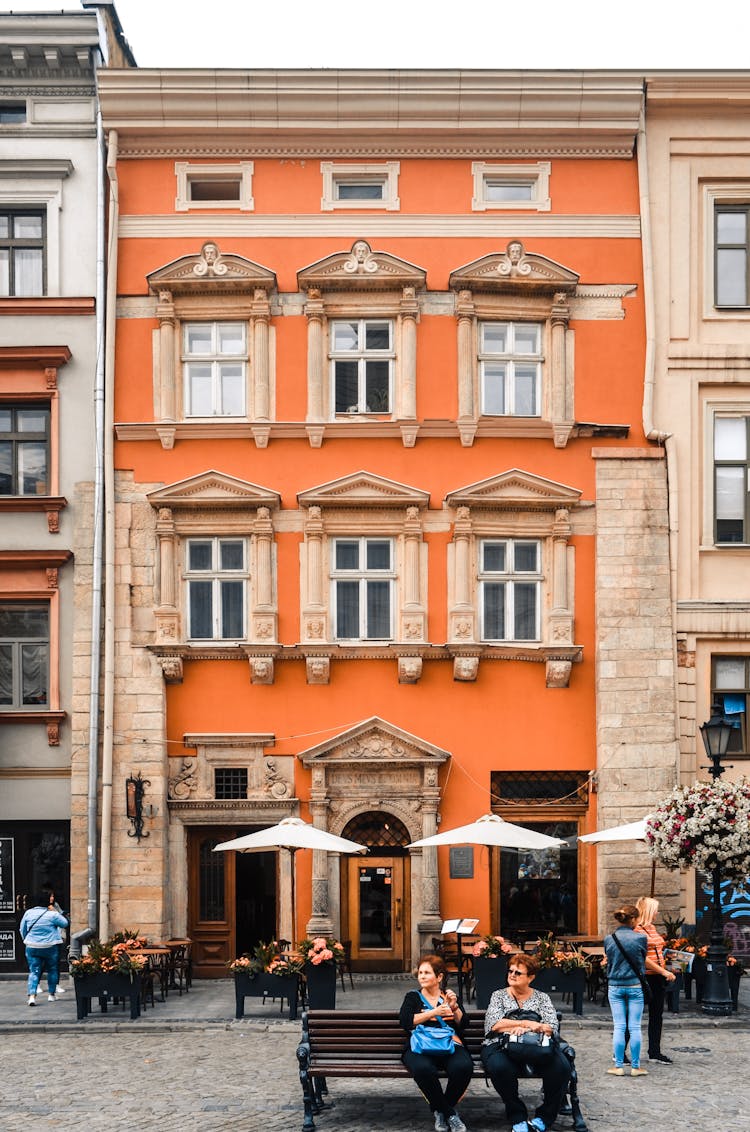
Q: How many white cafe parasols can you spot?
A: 3